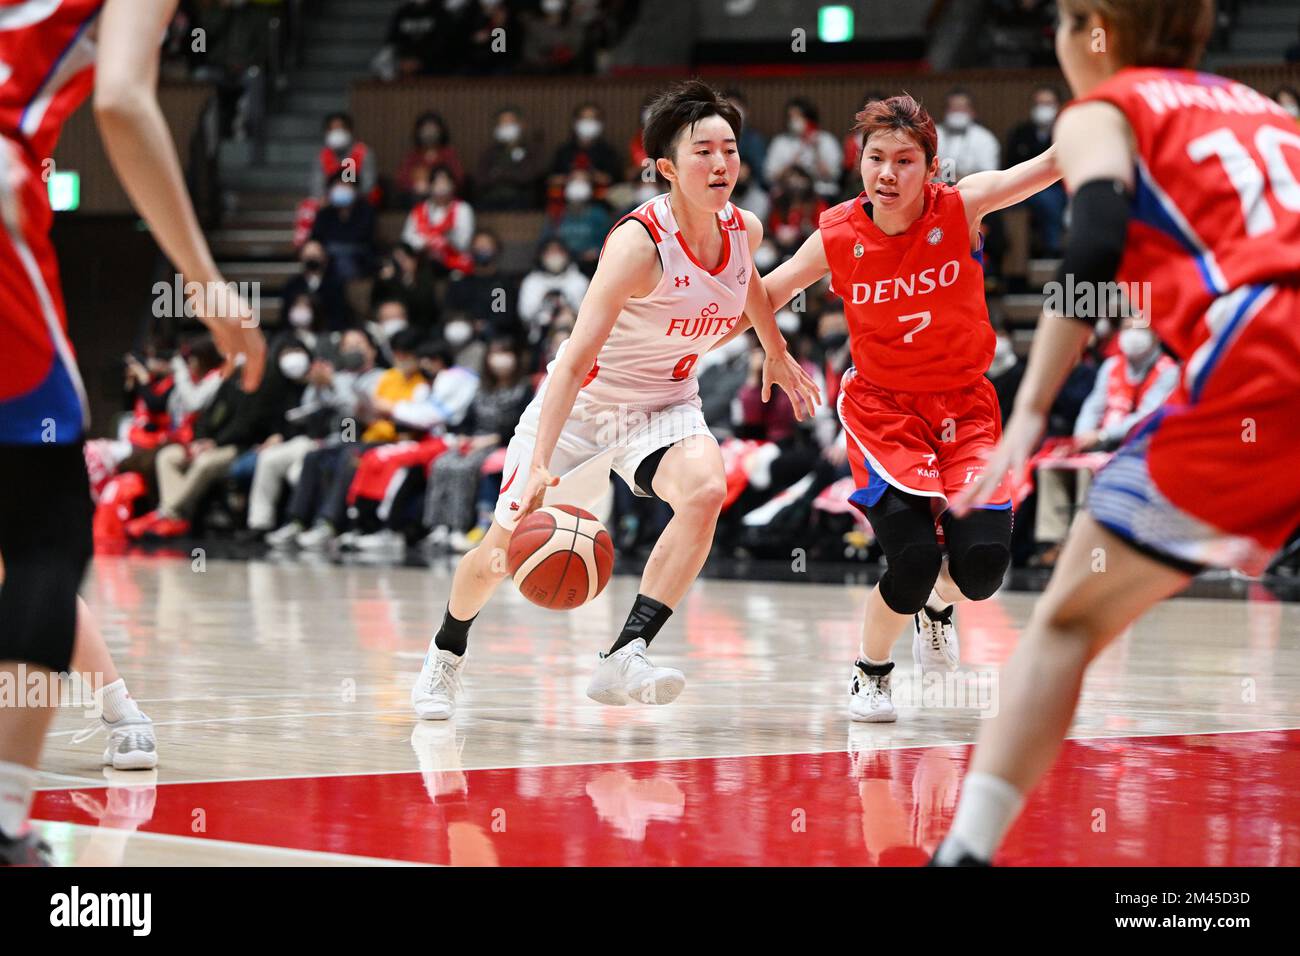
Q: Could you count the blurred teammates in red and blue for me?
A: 2